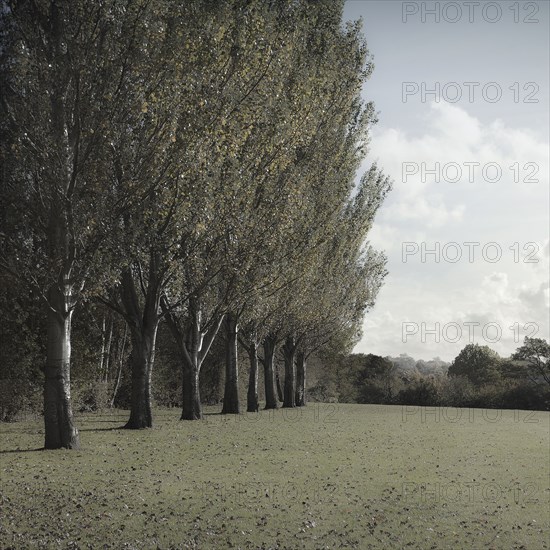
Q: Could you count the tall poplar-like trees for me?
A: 8